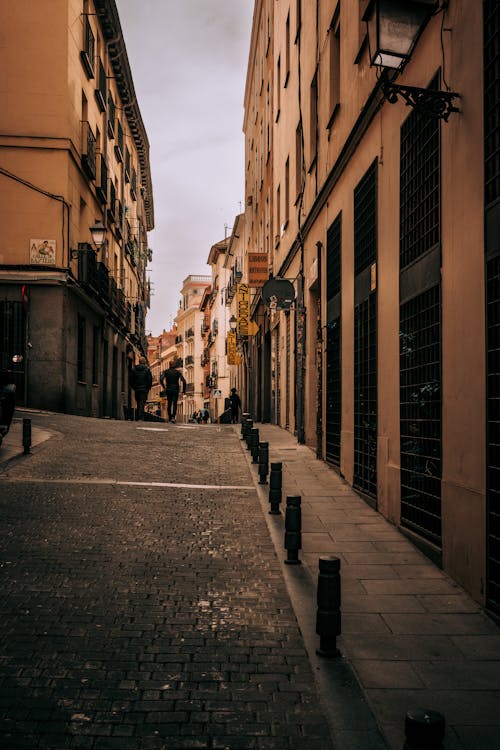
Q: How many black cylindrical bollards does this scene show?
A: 9